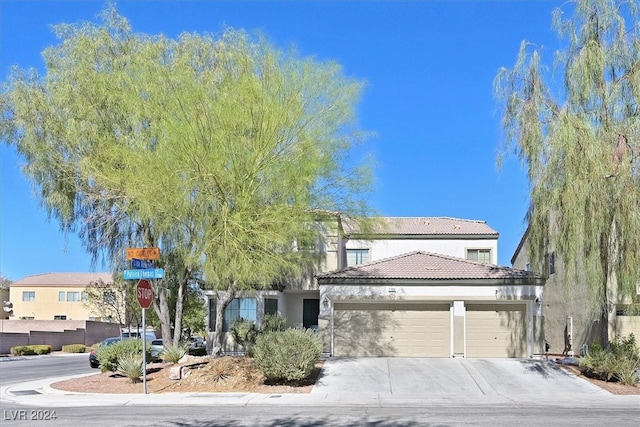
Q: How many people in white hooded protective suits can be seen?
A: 0